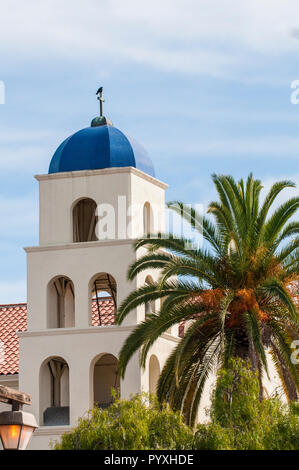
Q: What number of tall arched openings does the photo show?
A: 8